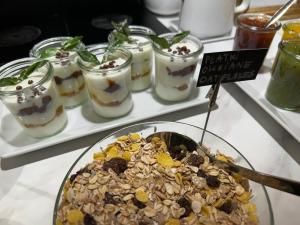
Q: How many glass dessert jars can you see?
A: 5